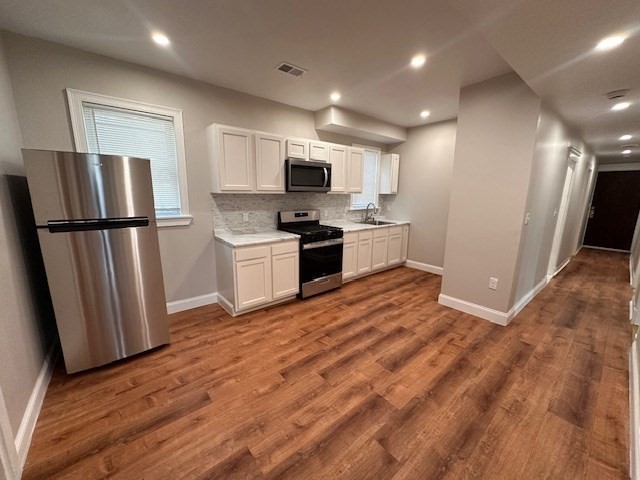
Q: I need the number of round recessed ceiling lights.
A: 8